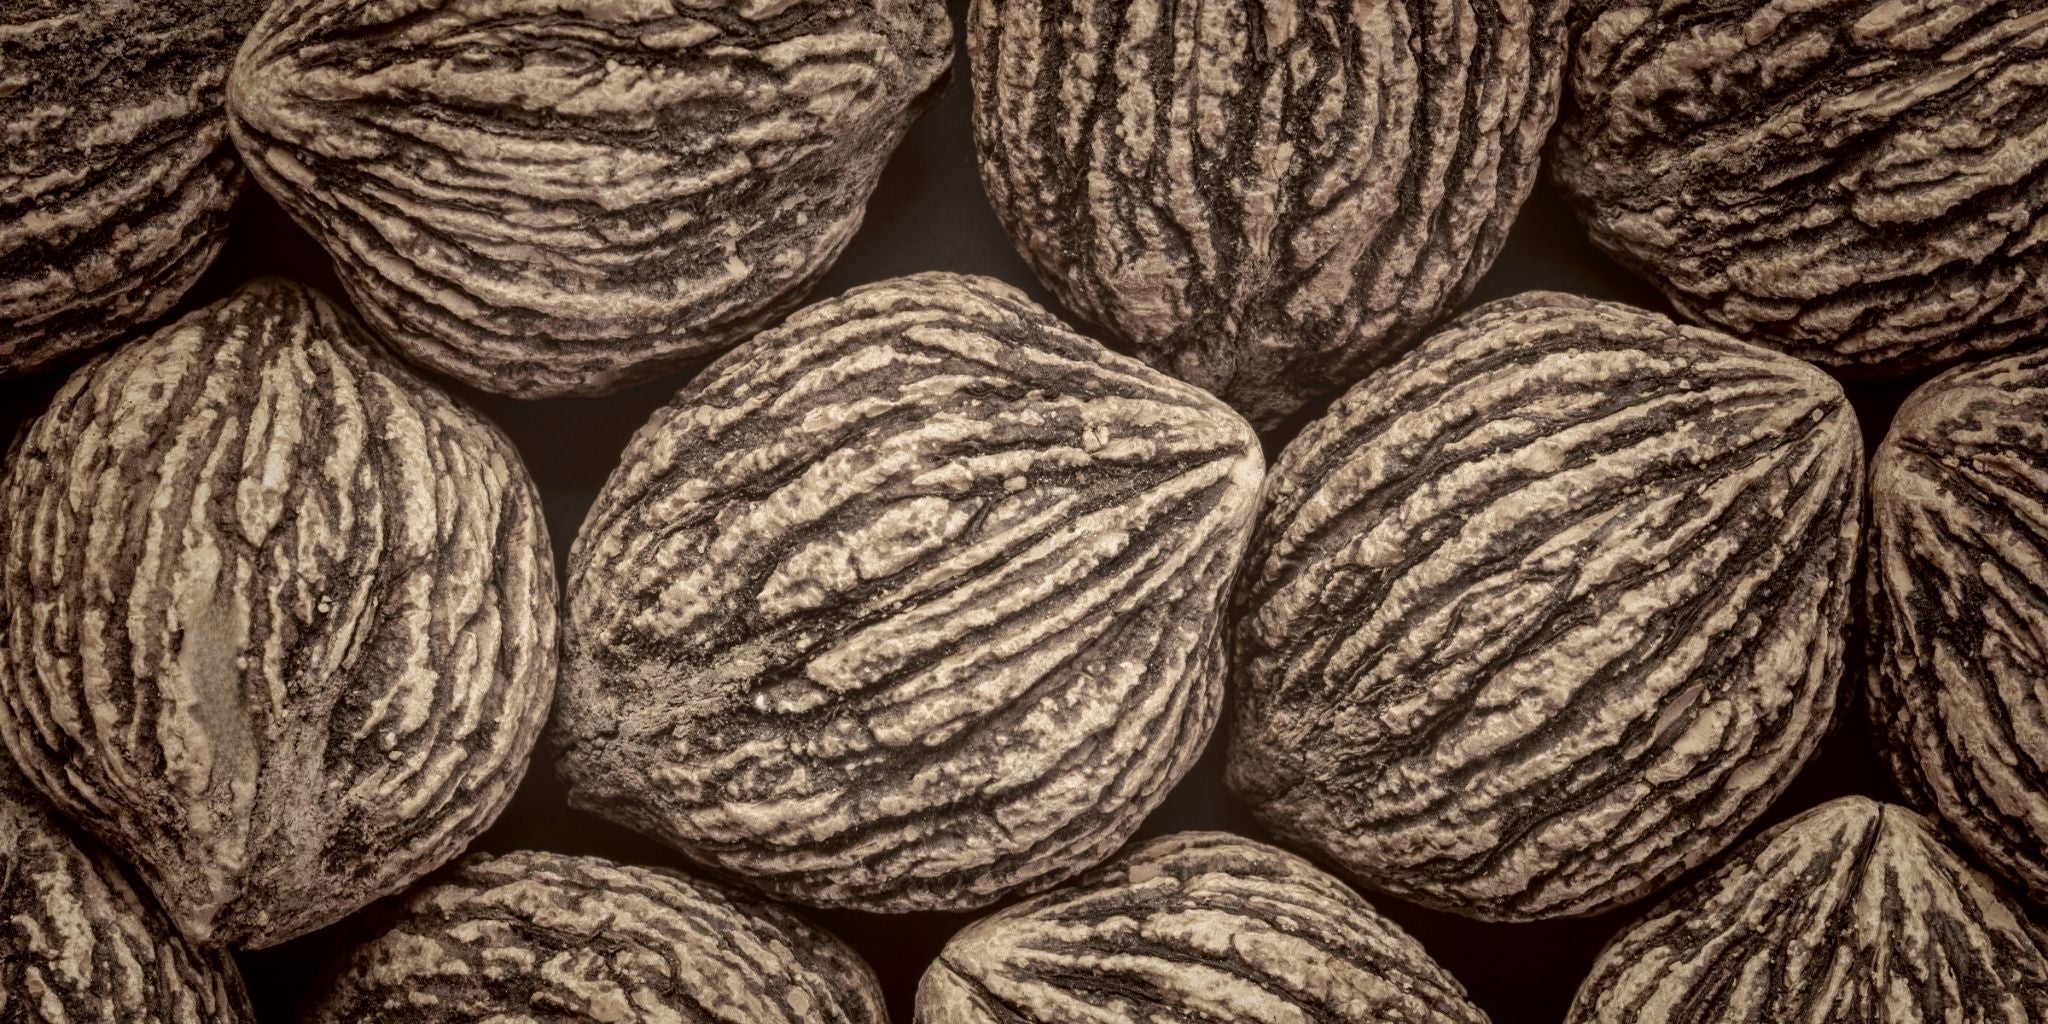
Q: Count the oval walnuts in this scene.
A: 12